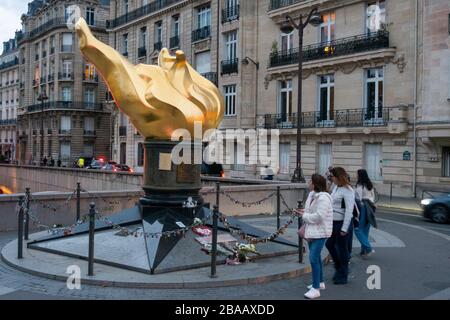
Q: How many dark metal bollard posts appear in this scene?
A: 8